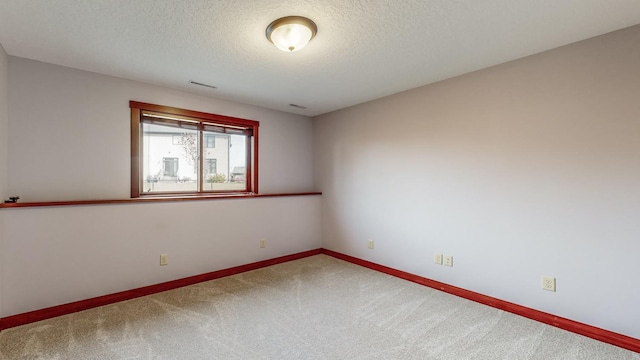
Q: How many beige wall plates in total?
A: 6